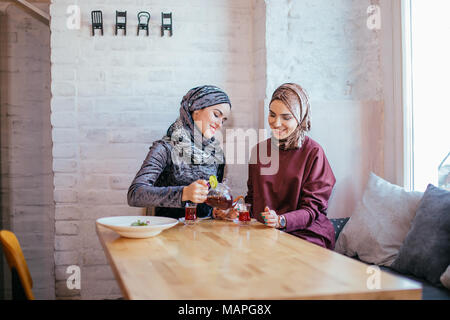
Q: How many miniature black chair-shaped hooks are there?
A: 4